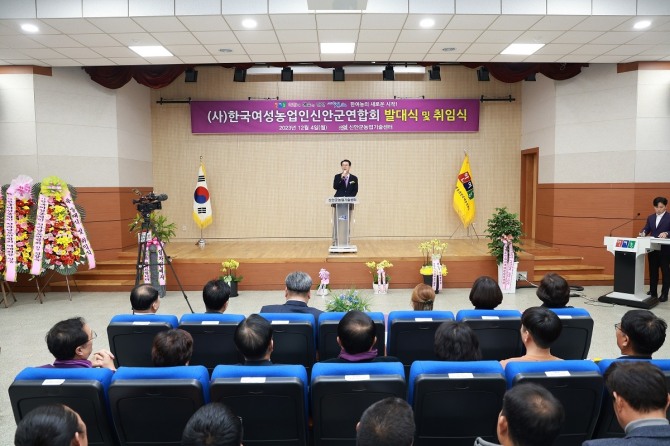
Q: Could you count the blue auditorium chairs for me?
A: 14